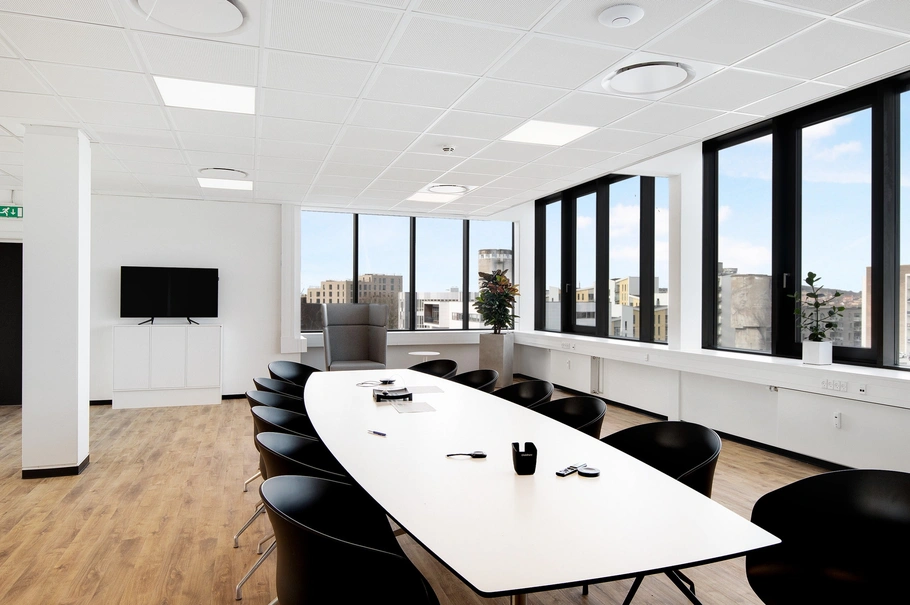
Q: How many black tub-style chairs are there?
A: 12